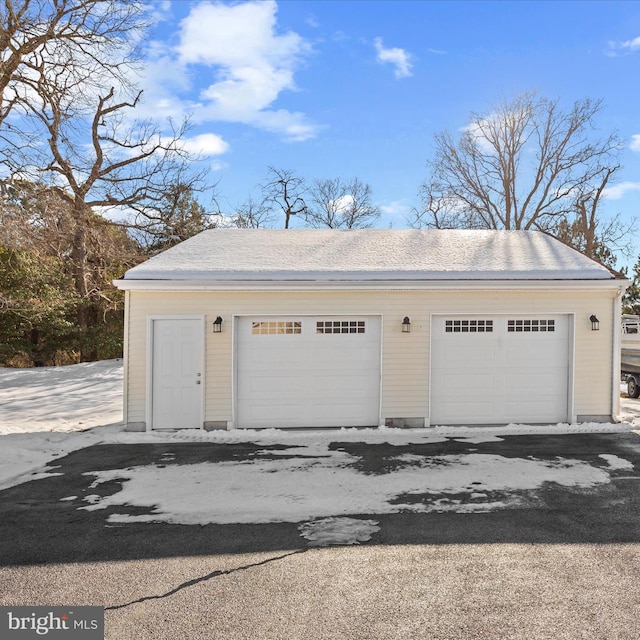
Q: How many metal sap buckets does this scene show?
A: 0